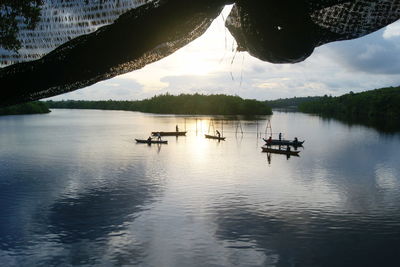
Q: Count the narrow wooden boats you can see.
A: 5